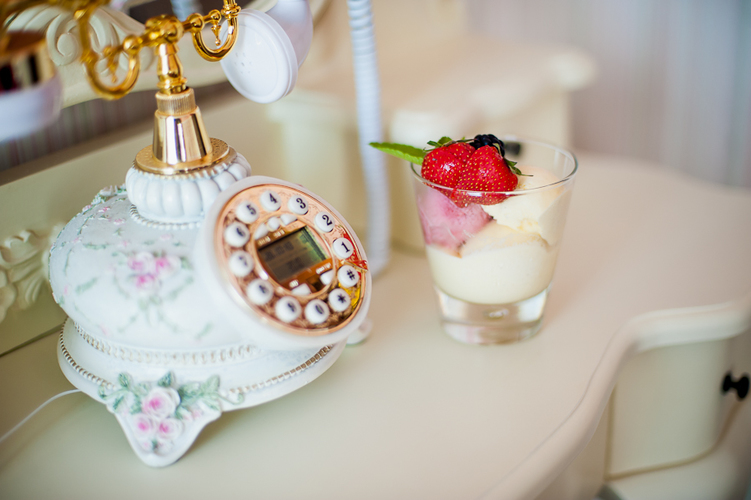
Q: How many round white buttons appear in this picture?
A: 12